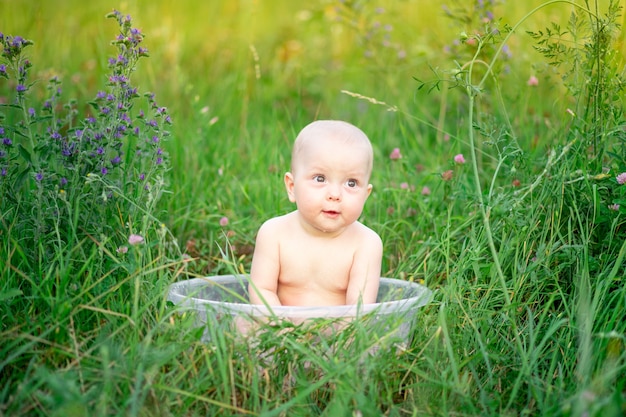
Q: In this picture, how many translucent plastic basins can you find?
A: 1